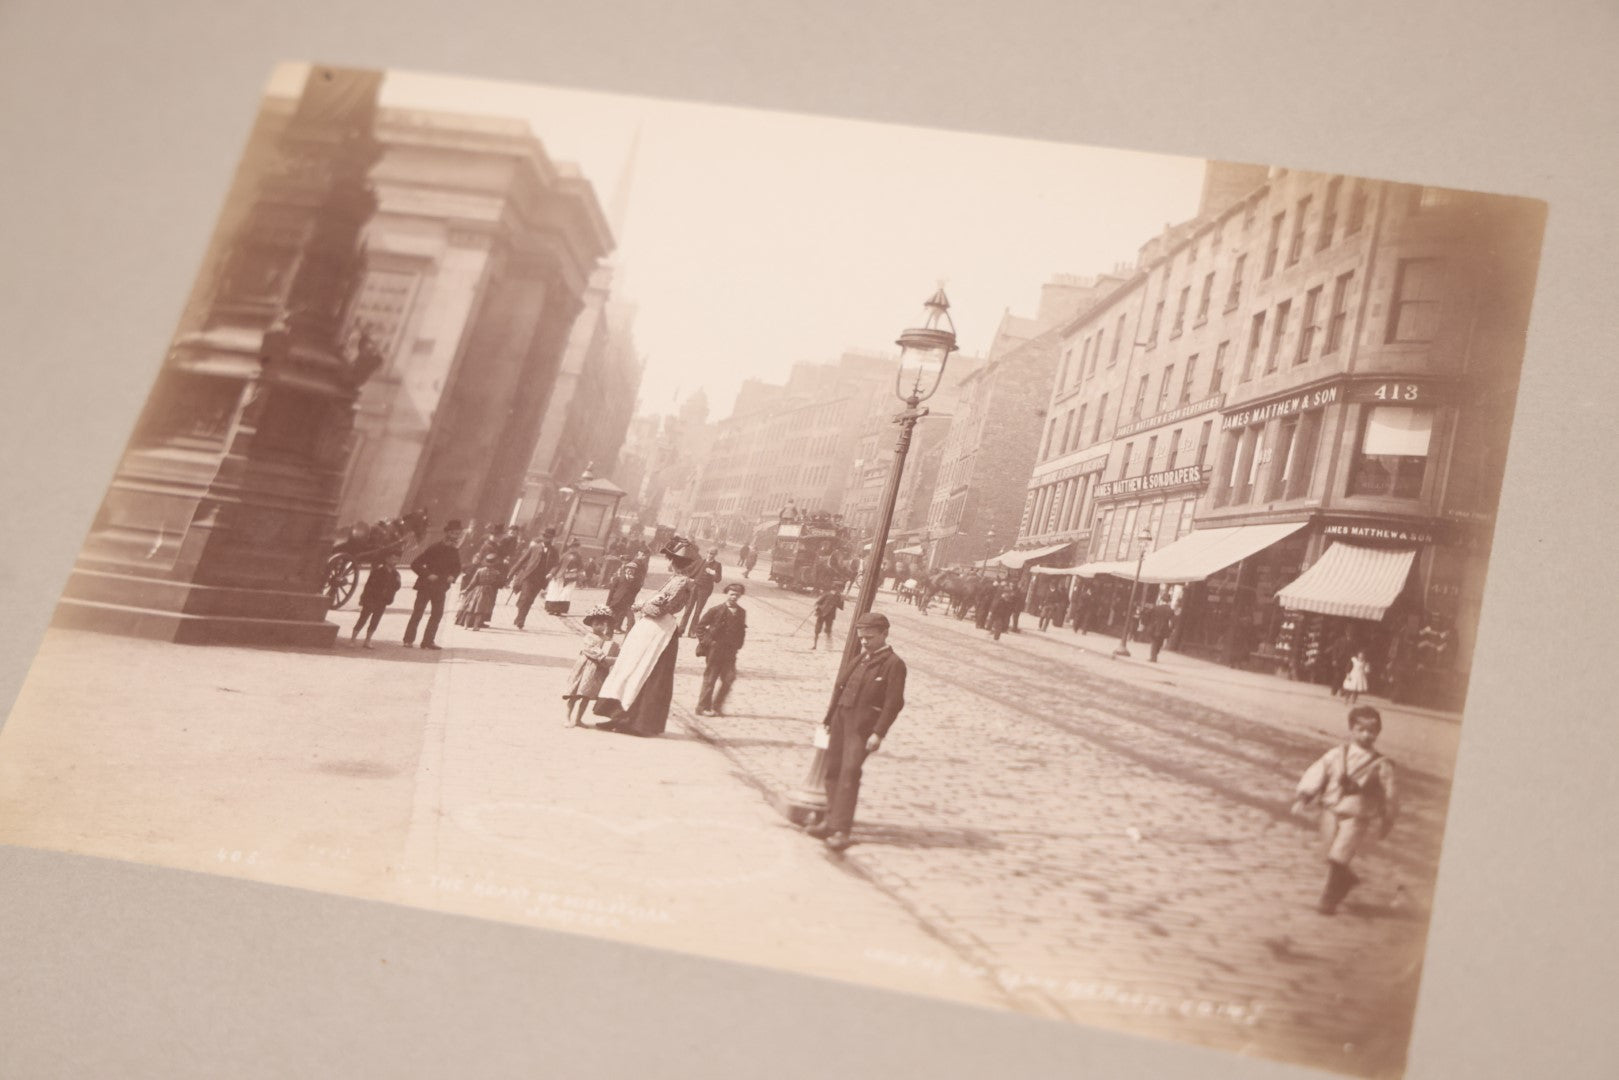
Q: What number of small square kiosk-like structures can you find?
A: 1